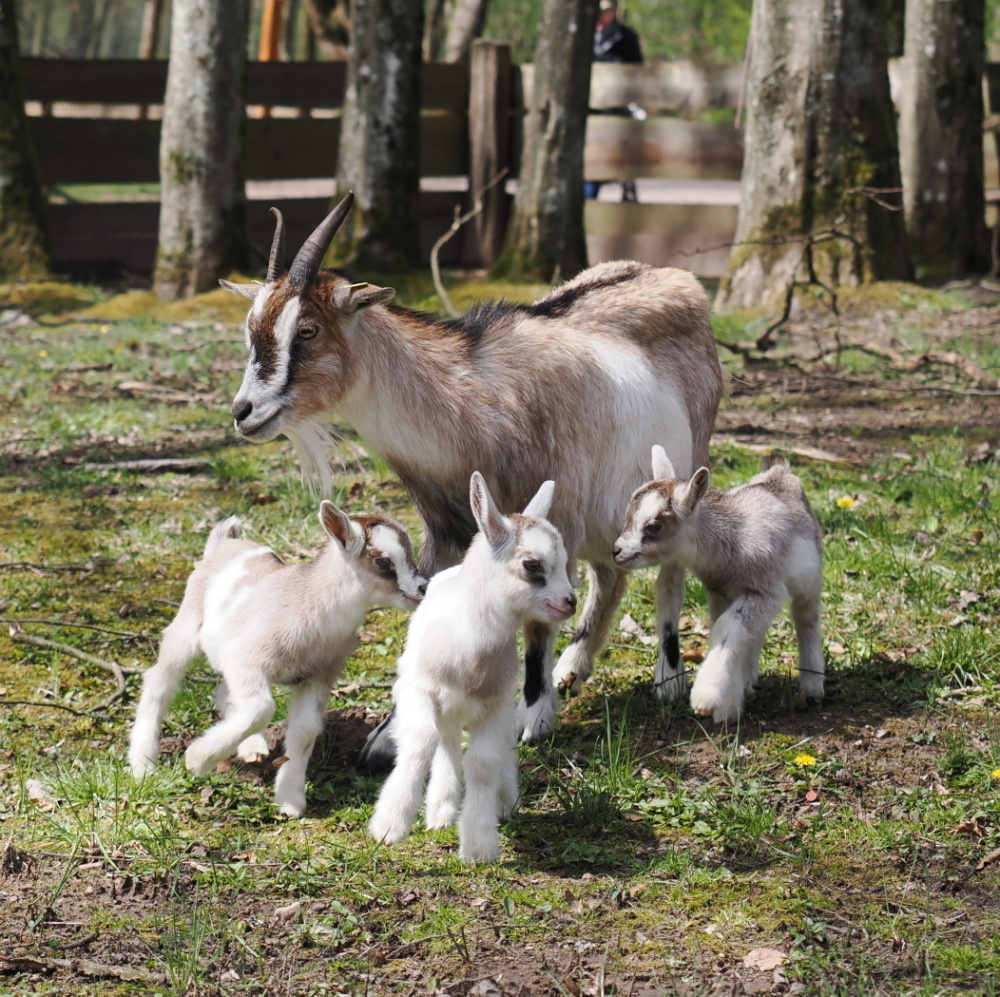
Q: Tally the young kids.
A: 3